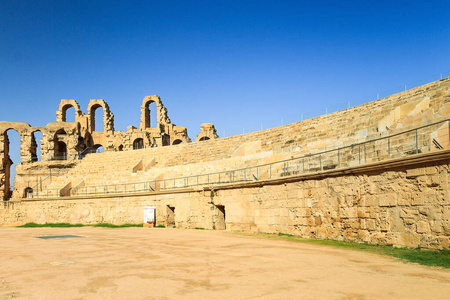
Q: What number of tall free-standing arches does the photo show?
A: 3